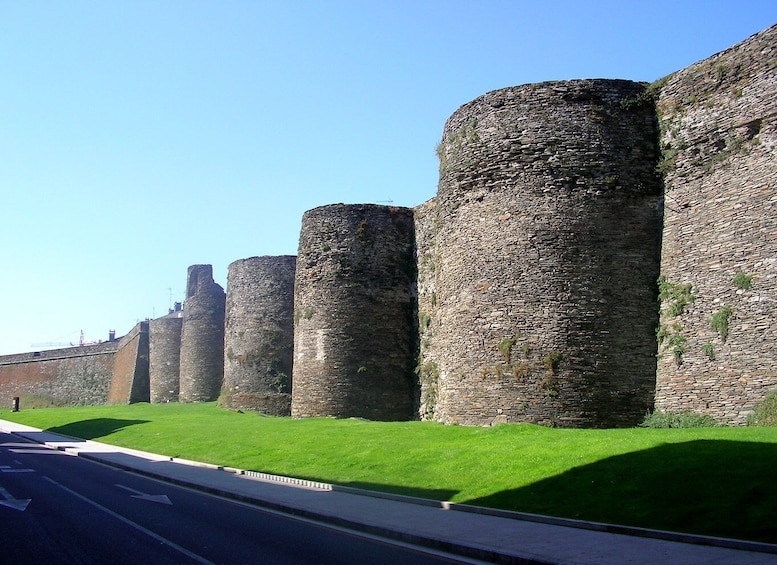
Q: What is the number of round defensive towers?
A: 5